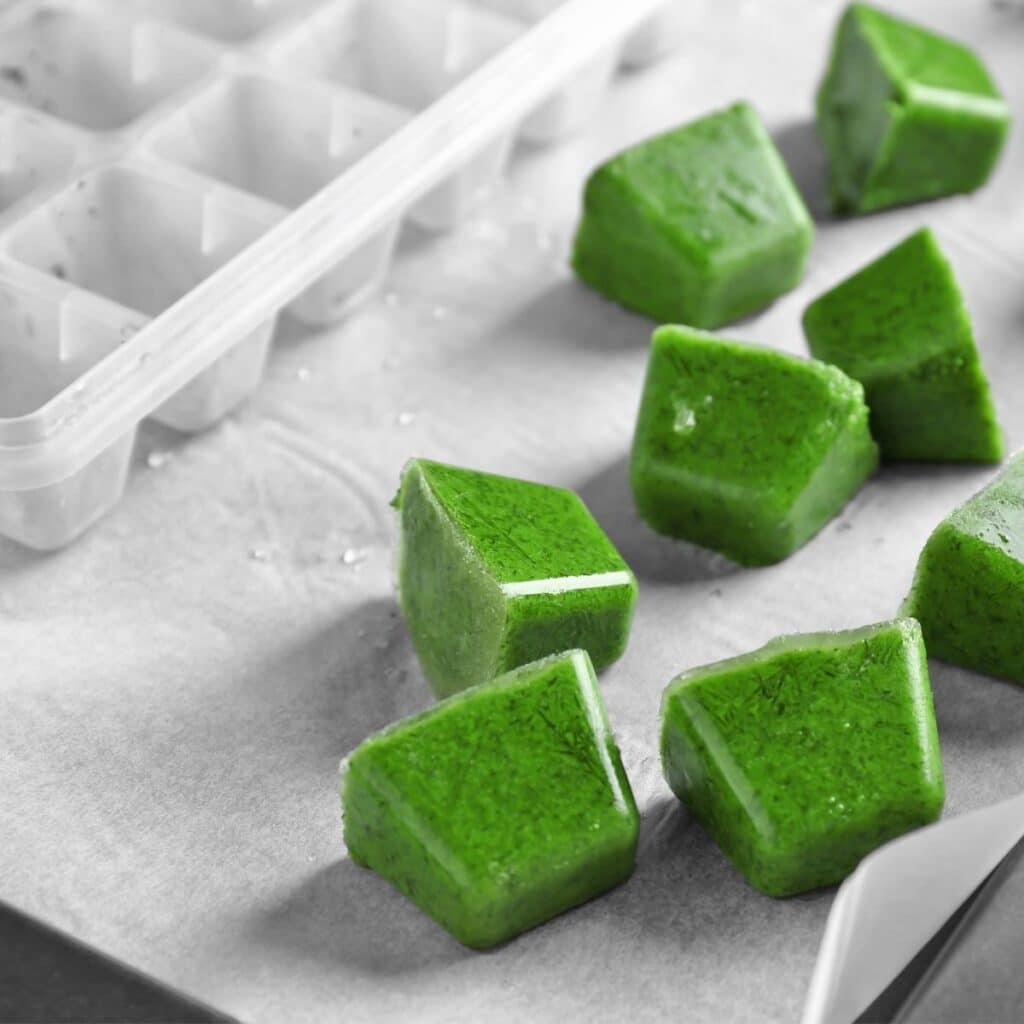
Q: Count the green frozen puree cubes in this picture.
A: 8